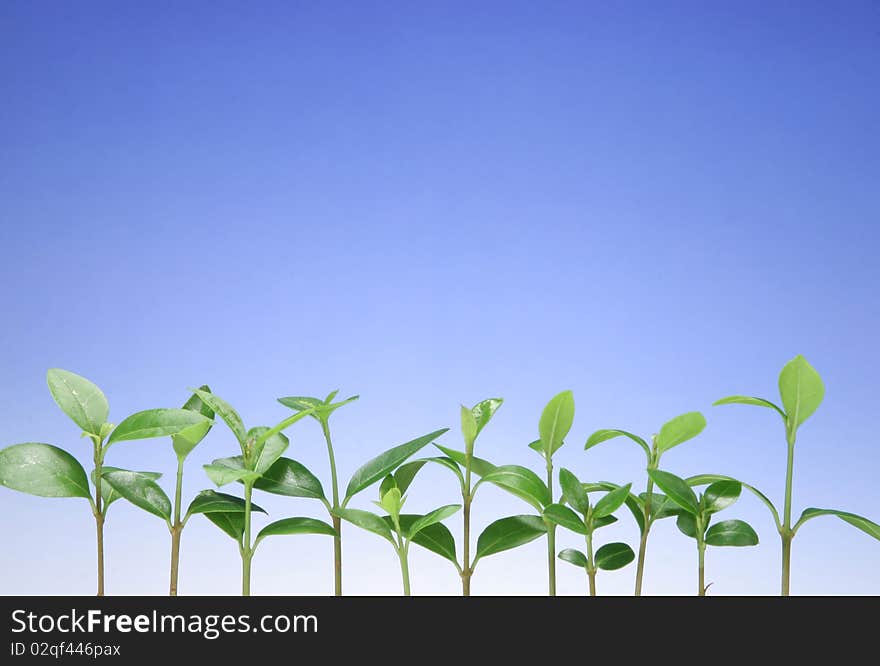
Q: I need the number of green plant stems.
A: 11